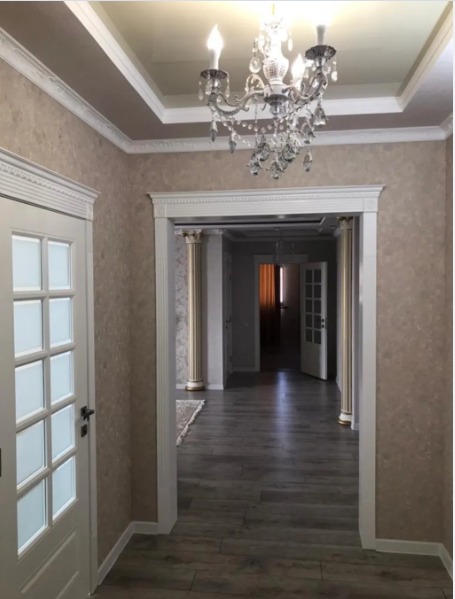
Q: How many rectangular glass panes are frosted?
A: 10